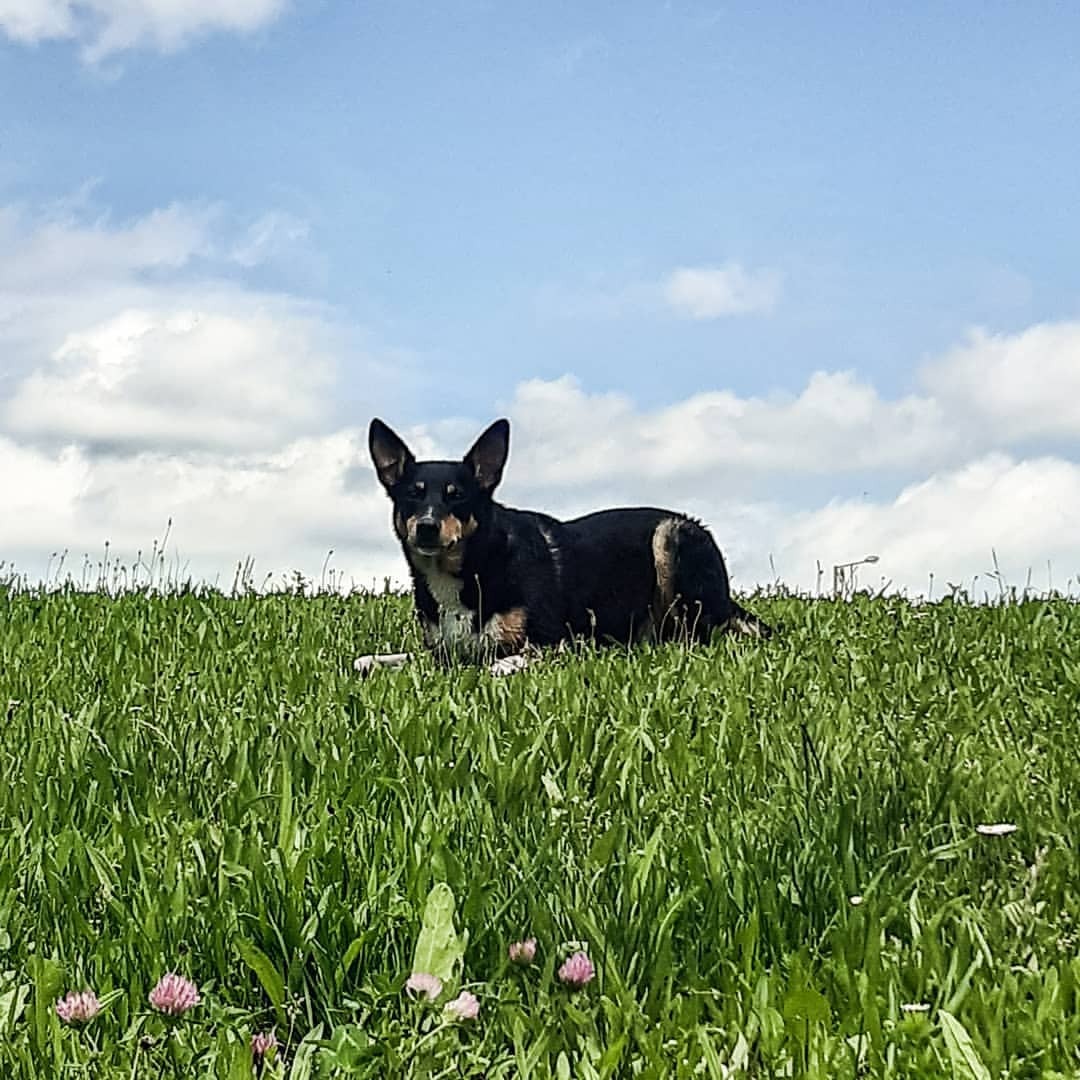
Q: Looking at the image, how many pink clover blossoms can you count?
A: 7